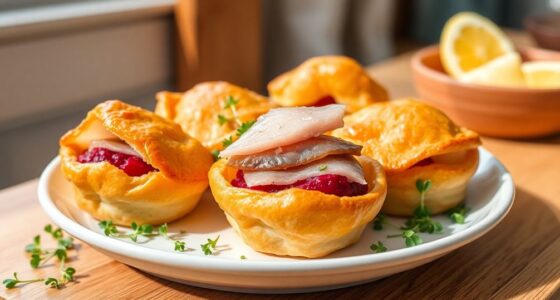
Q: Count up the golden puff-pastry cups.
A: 5